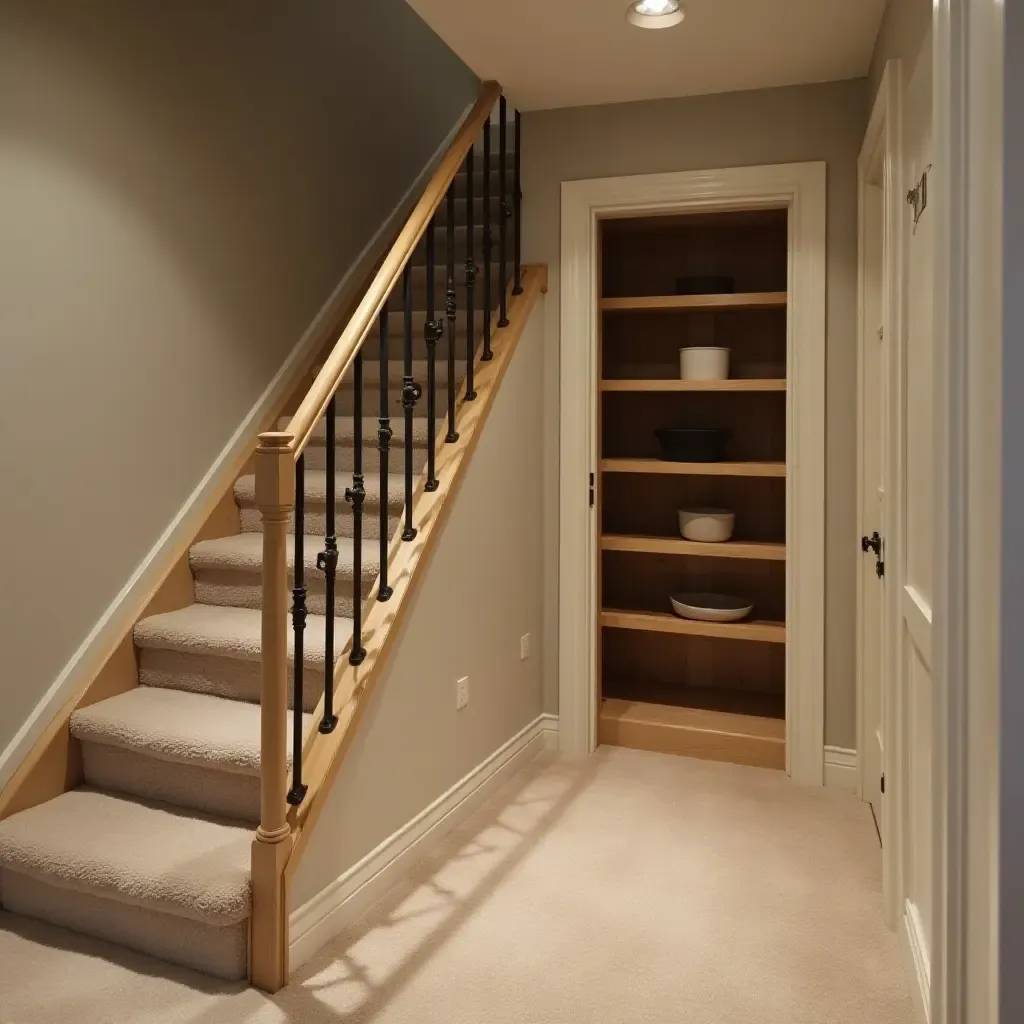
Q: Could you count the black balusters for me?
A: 11